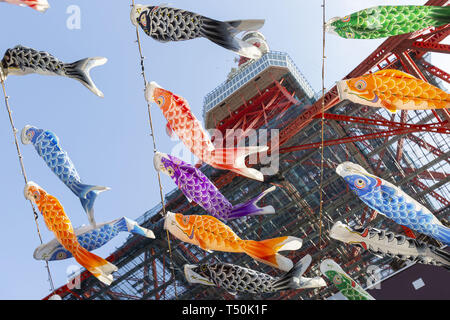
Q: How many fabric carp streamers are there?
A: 15